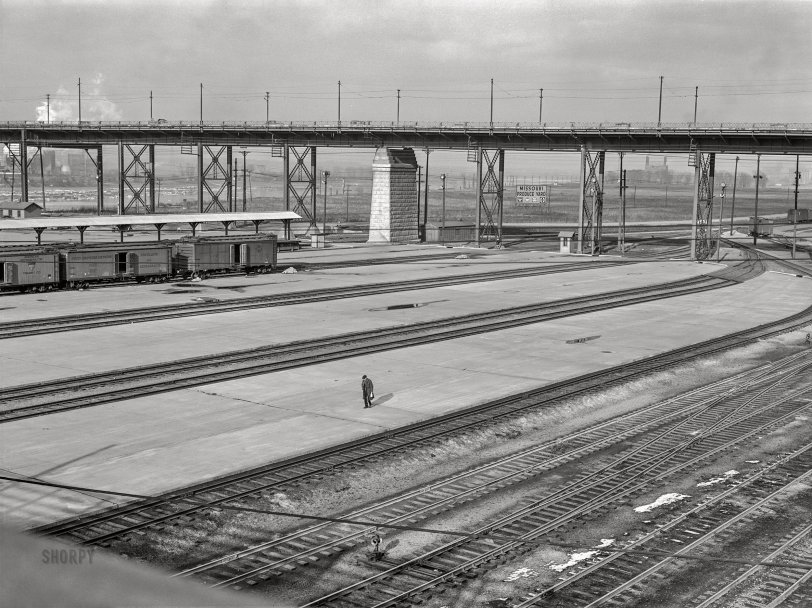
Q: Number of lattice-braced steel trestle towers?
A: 6